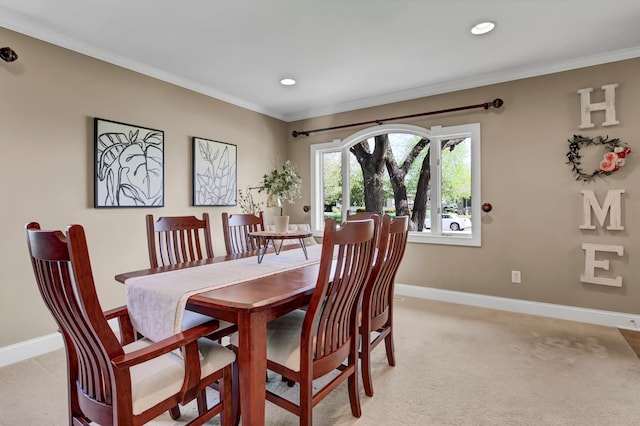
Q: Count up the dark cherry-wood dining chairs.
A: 6